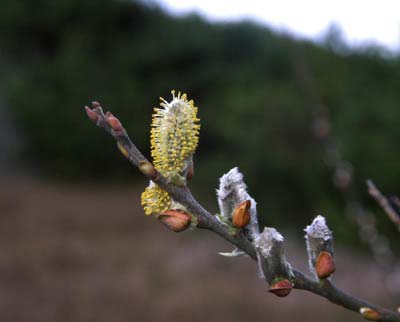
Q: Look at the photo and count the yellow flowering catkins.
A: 2